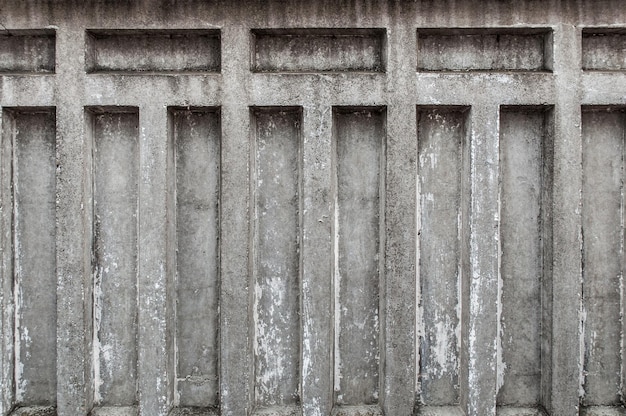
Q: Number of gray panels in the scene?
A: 13